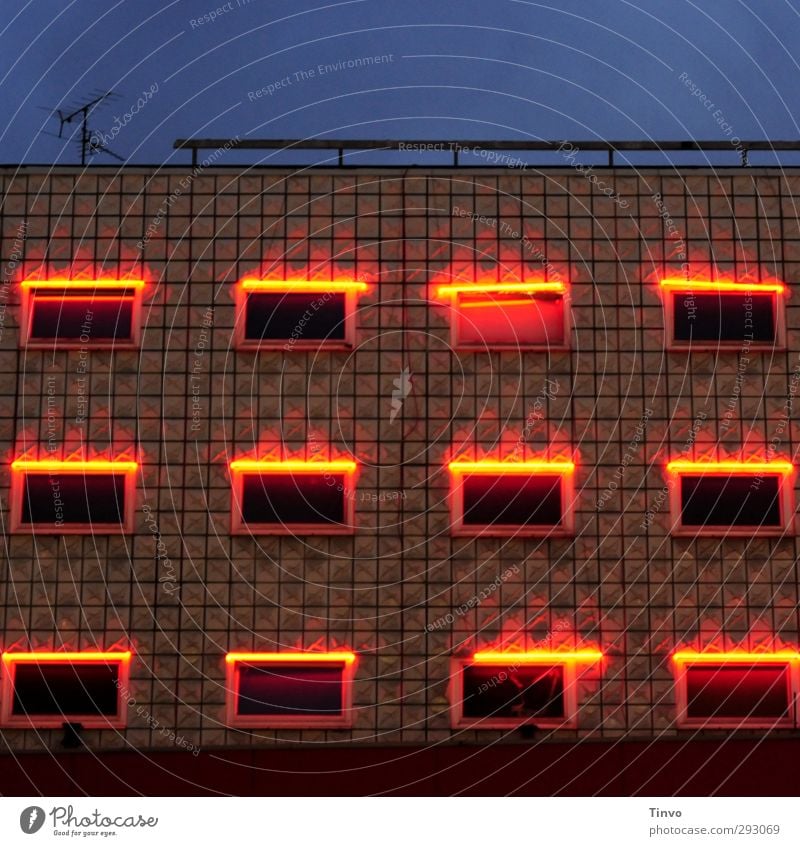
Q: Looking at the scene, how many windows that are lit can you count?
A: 12